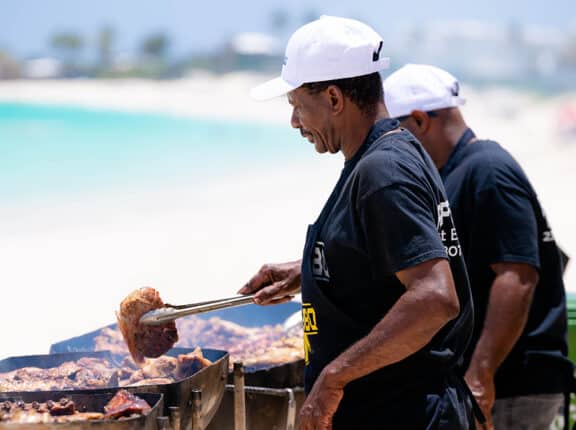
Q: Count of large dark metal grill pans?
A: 3